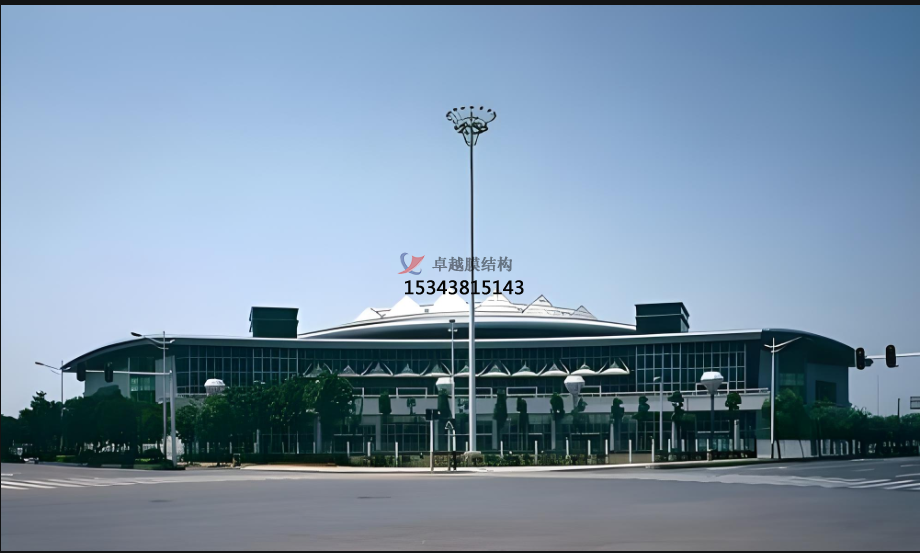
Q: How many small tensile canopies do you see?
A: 11